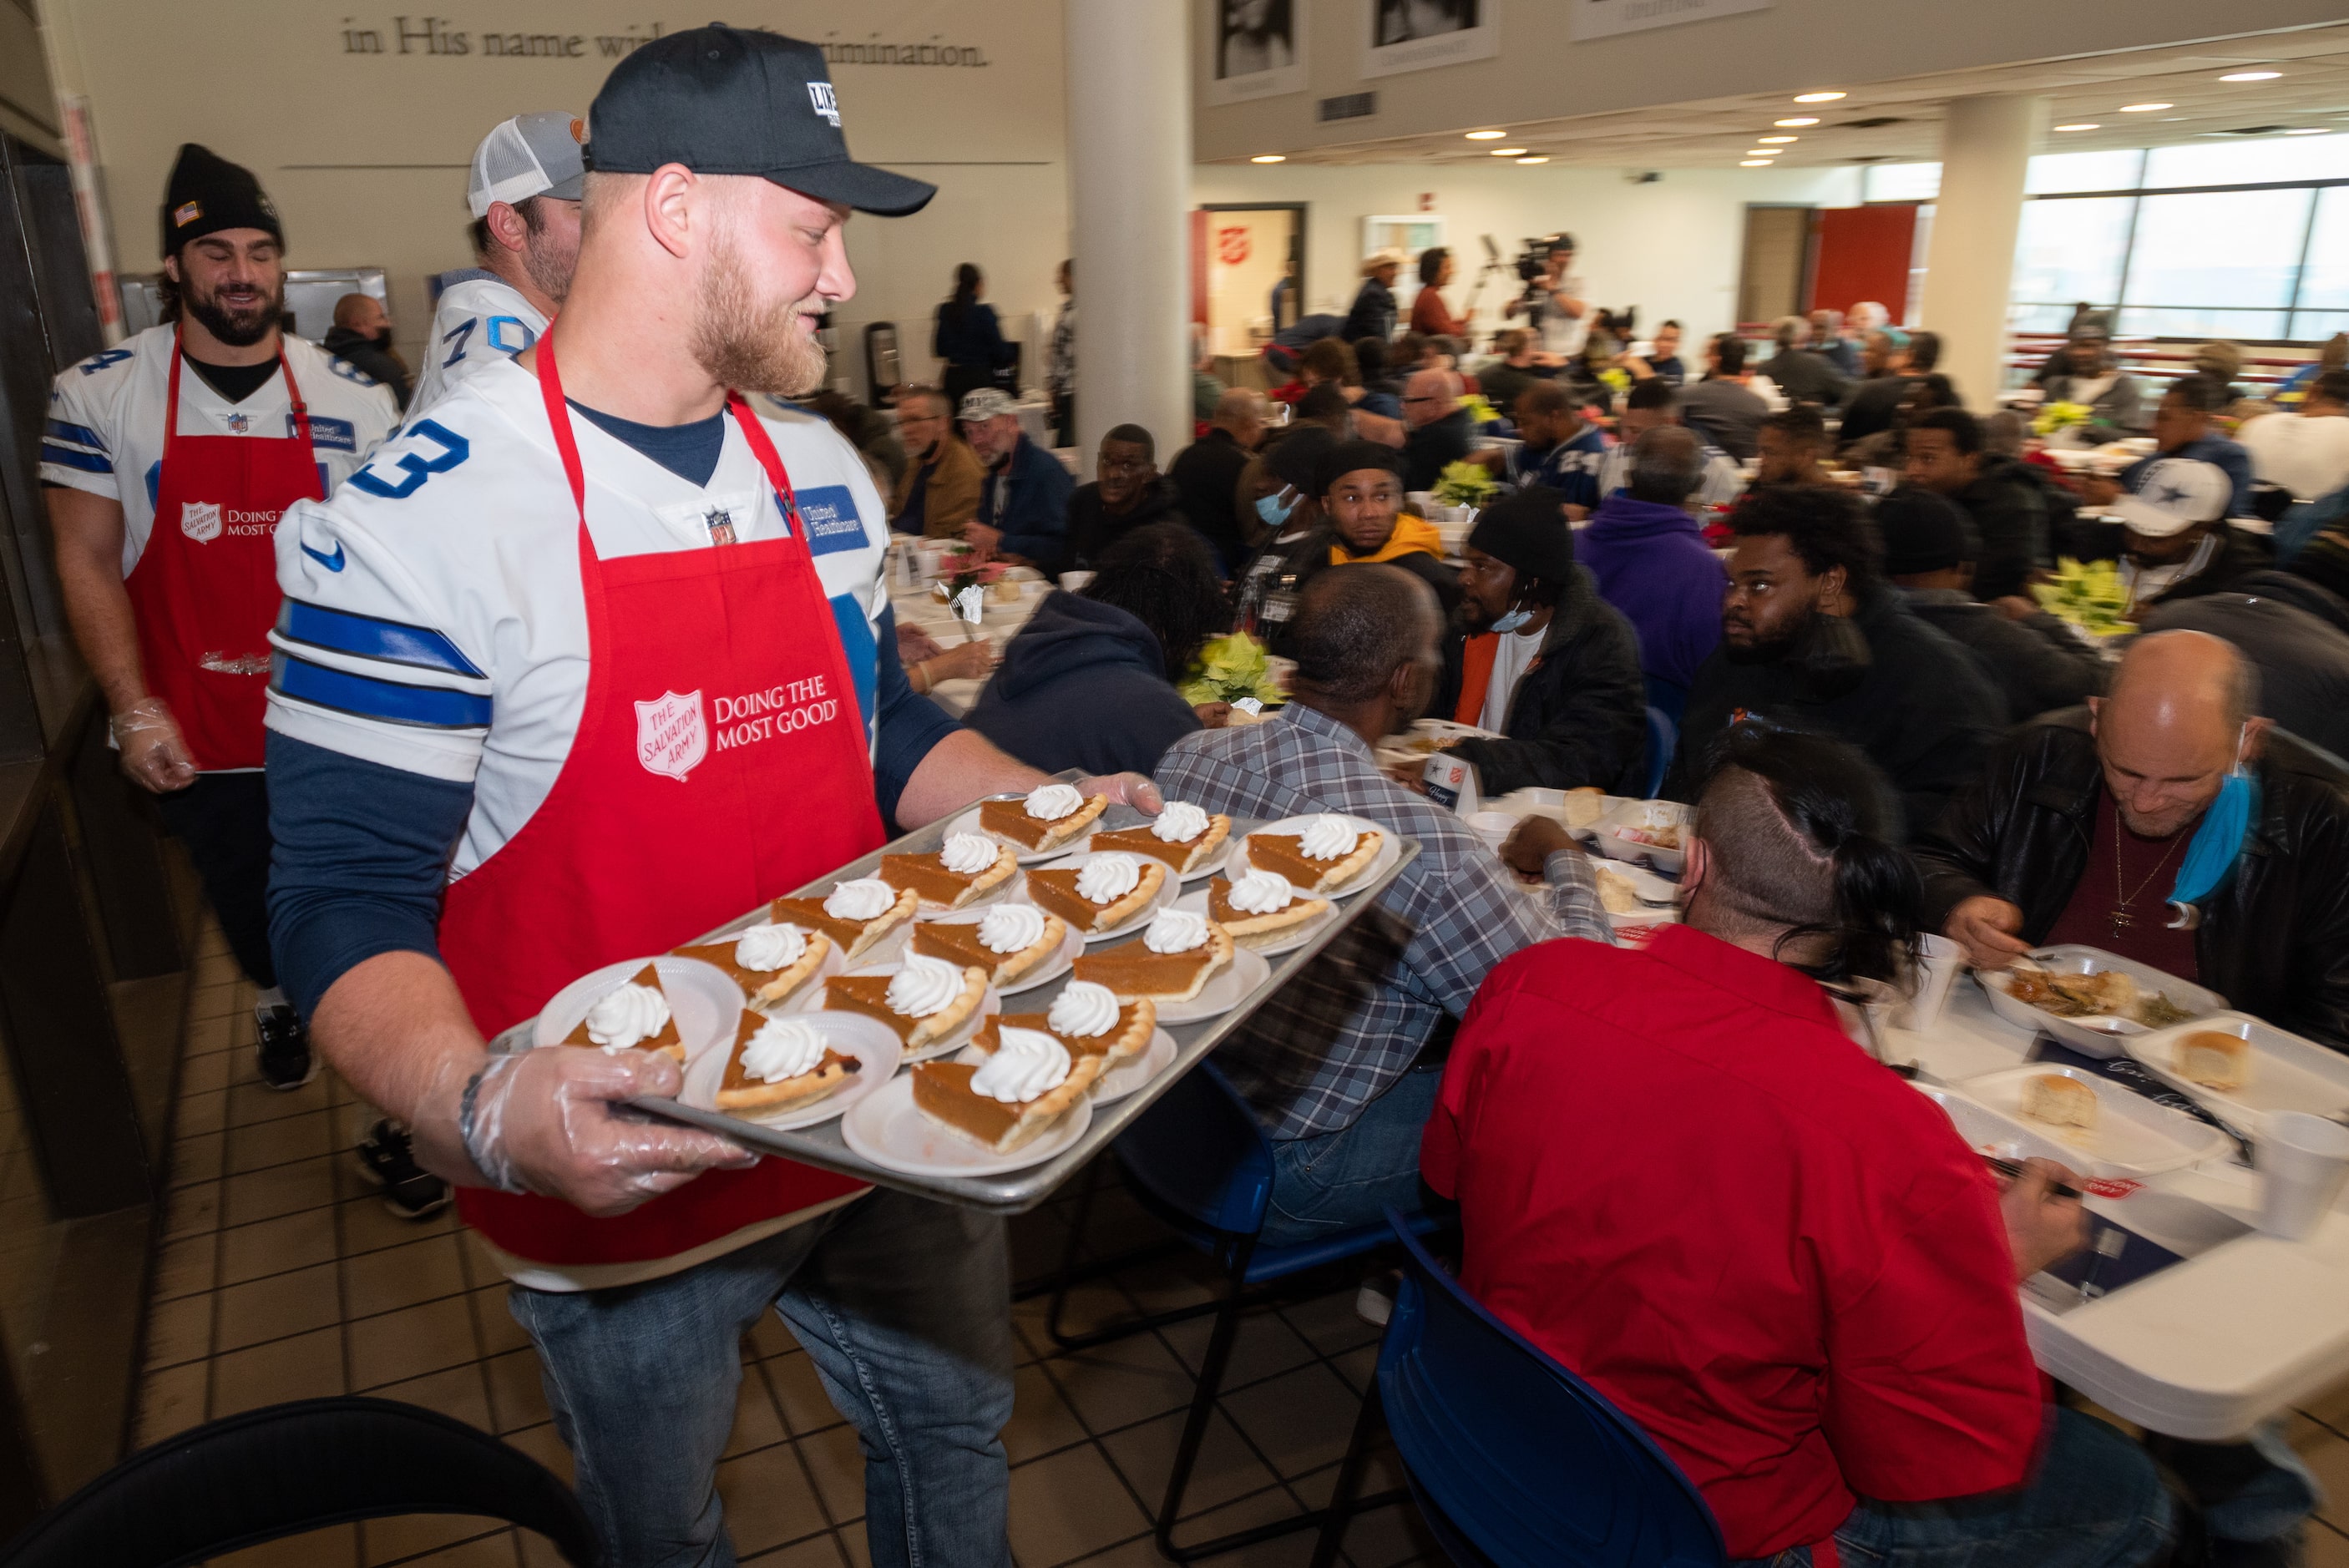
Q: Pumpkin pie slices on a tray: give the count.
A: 15